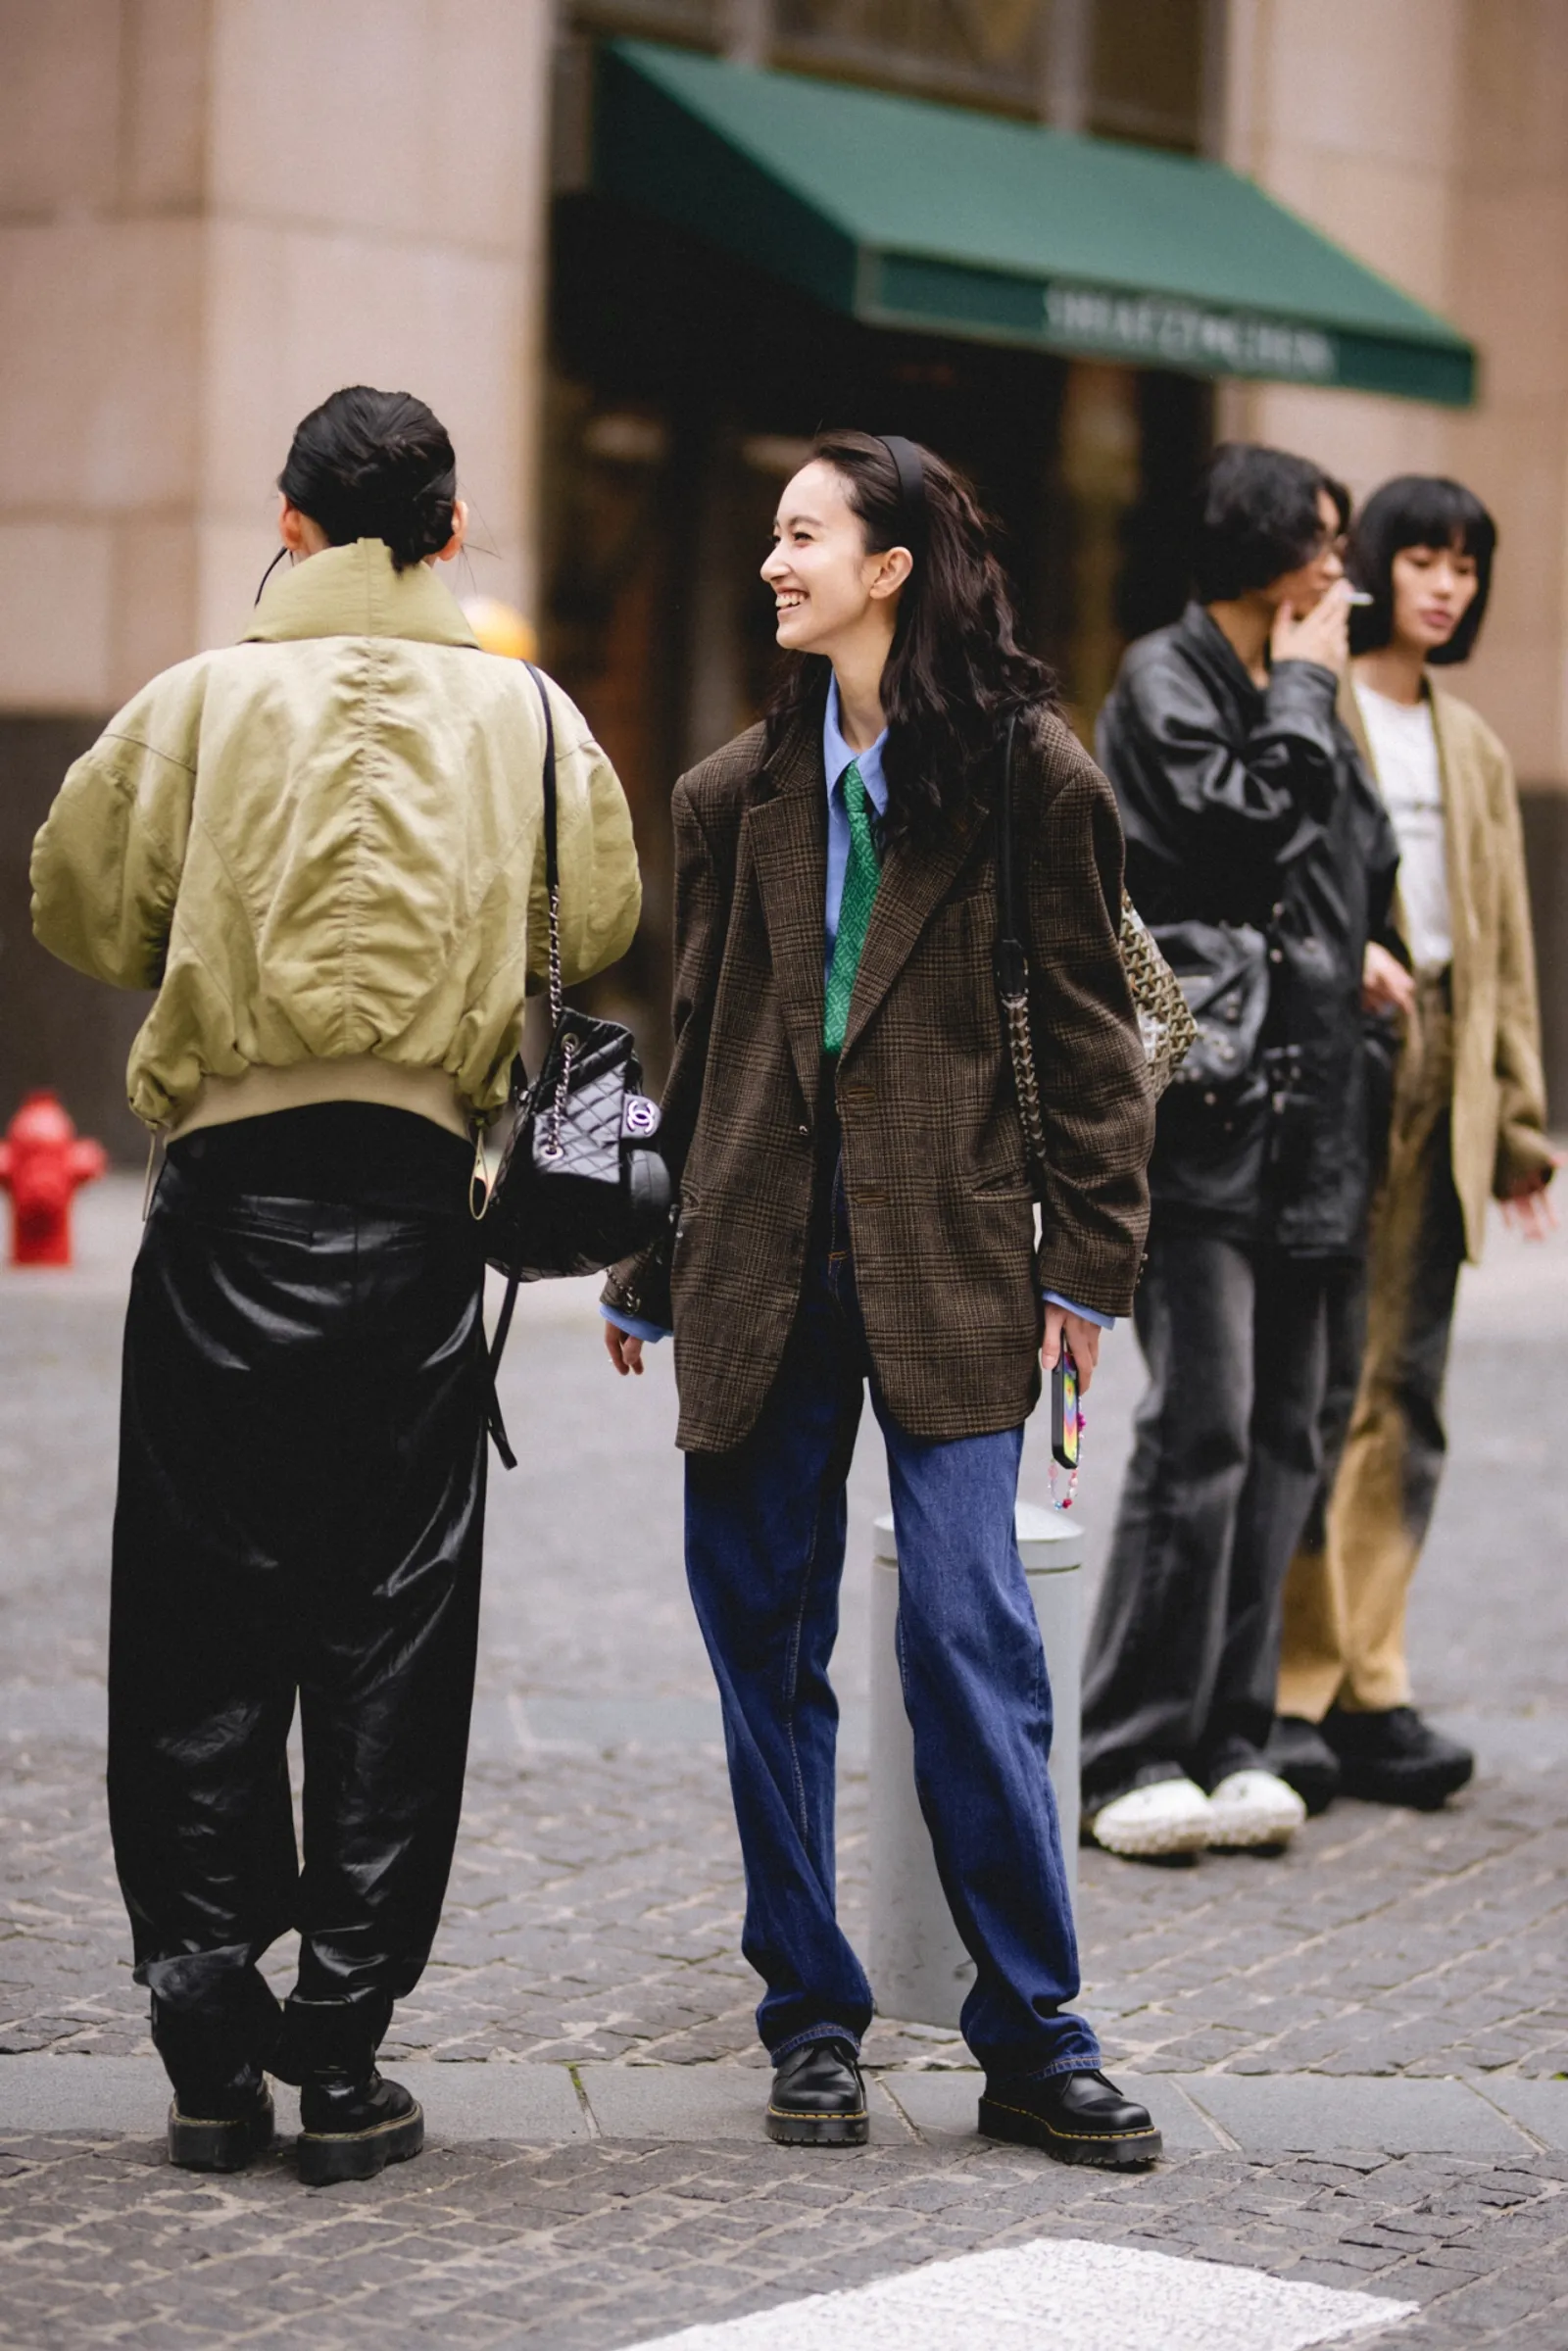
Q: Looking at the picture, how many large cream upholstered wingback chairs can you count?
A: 0